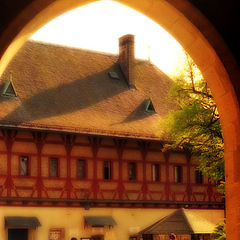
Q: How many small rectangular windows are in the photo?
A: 8